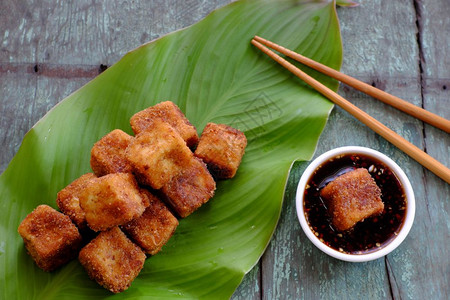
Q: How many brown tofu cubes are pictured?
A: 11